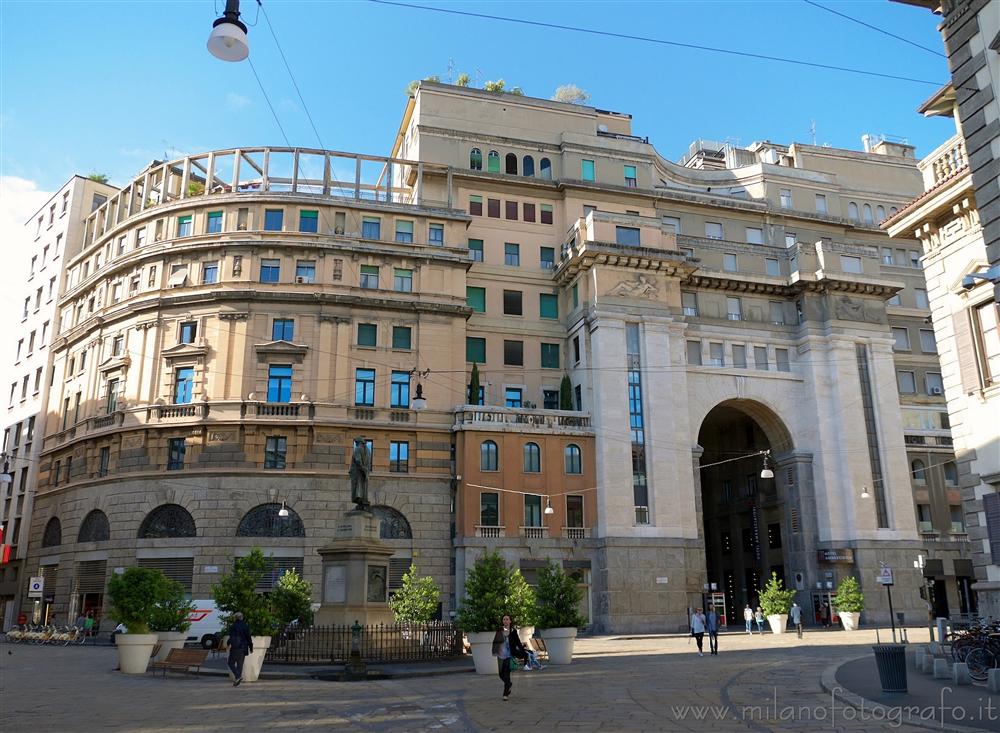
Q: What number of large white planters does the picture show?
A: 8